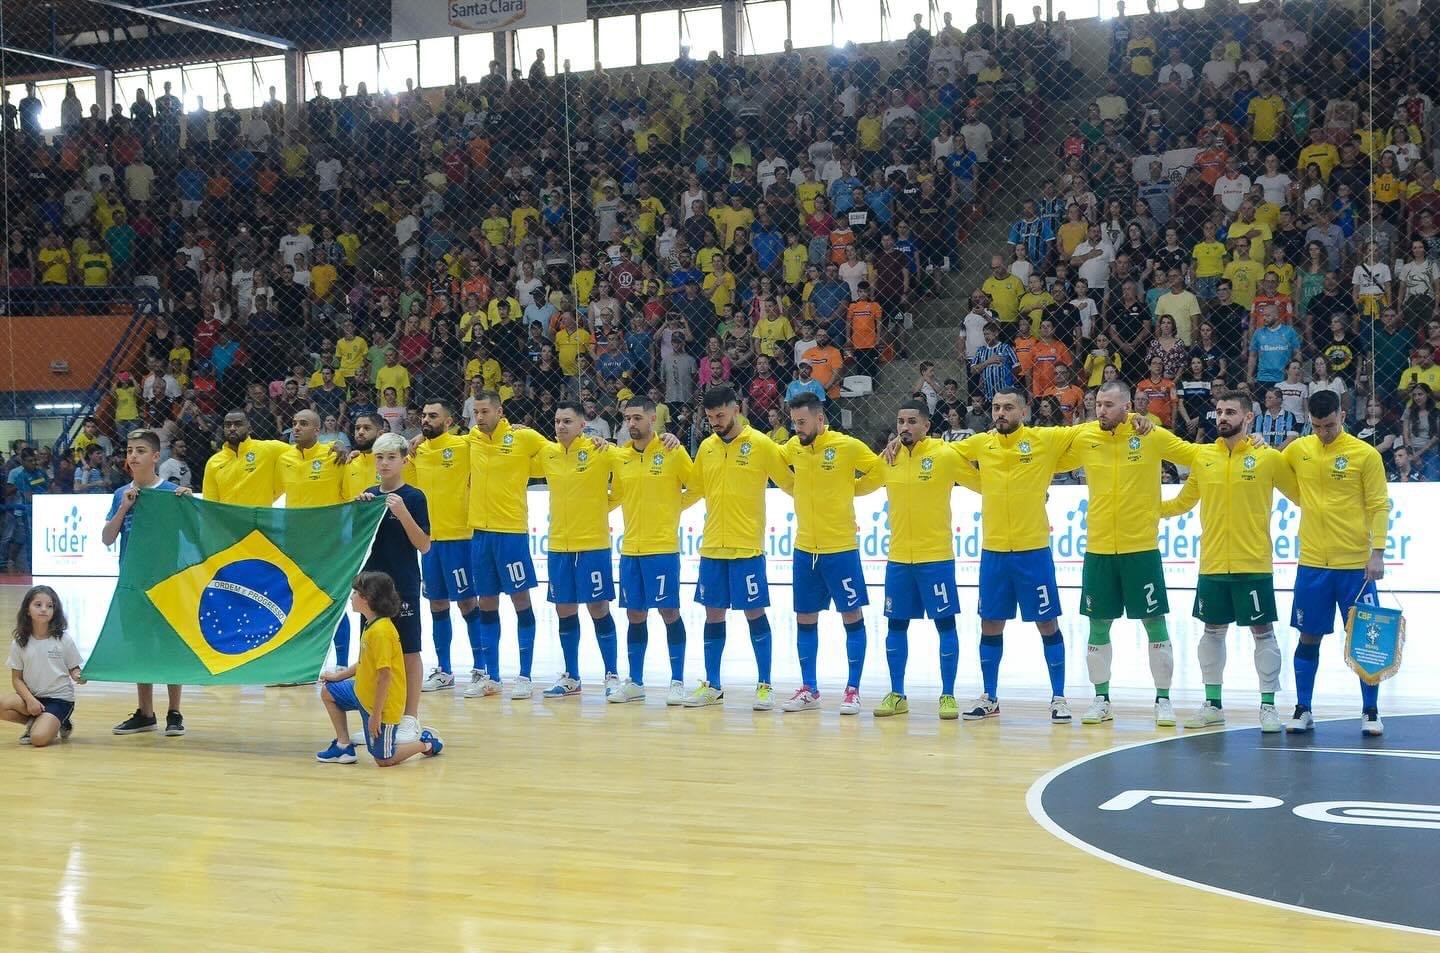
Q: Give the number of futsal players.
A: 14